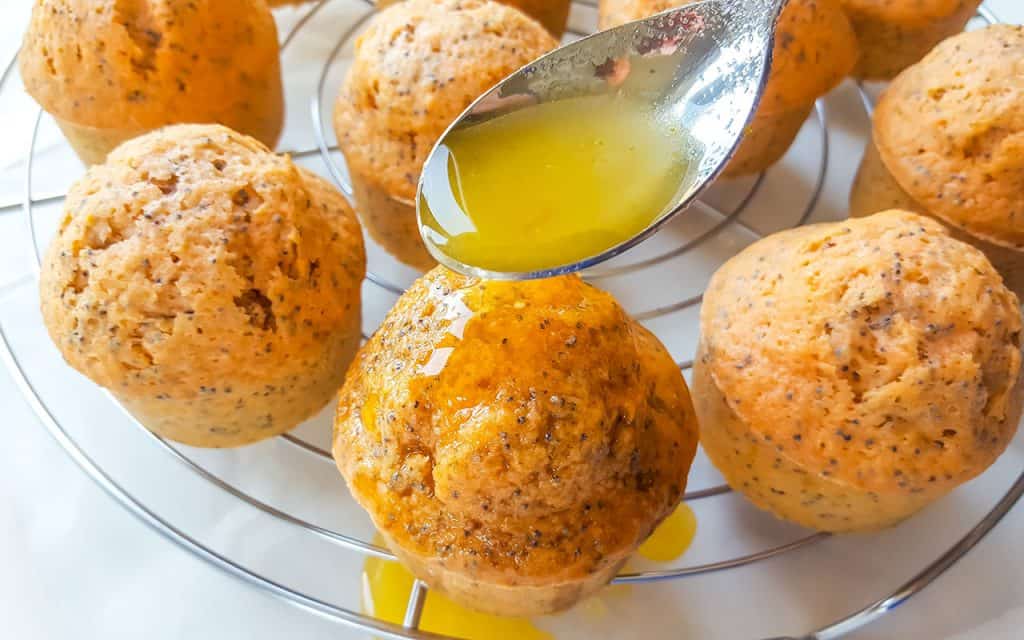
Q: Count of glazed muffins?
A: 1